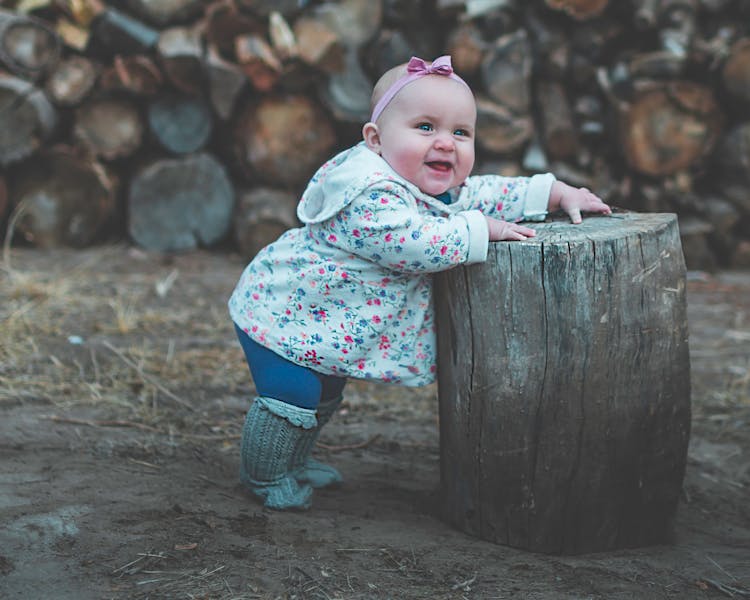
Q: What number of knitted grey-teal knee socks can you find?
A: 2